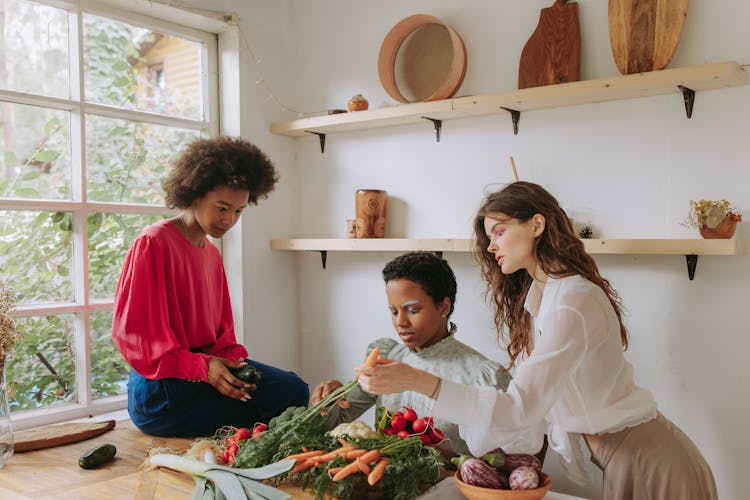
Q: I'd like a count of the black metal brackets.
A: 7